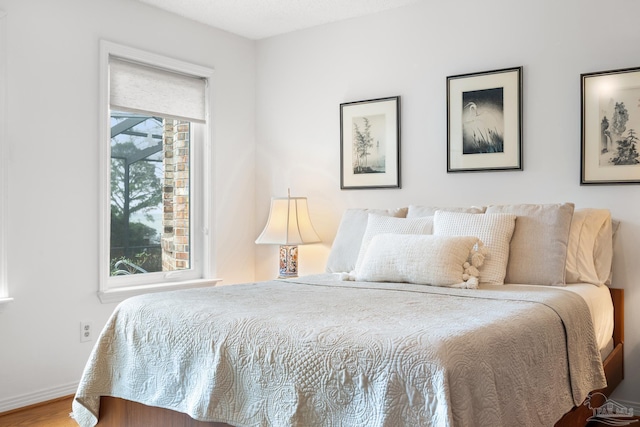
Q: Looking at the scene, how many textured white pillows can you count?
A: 3